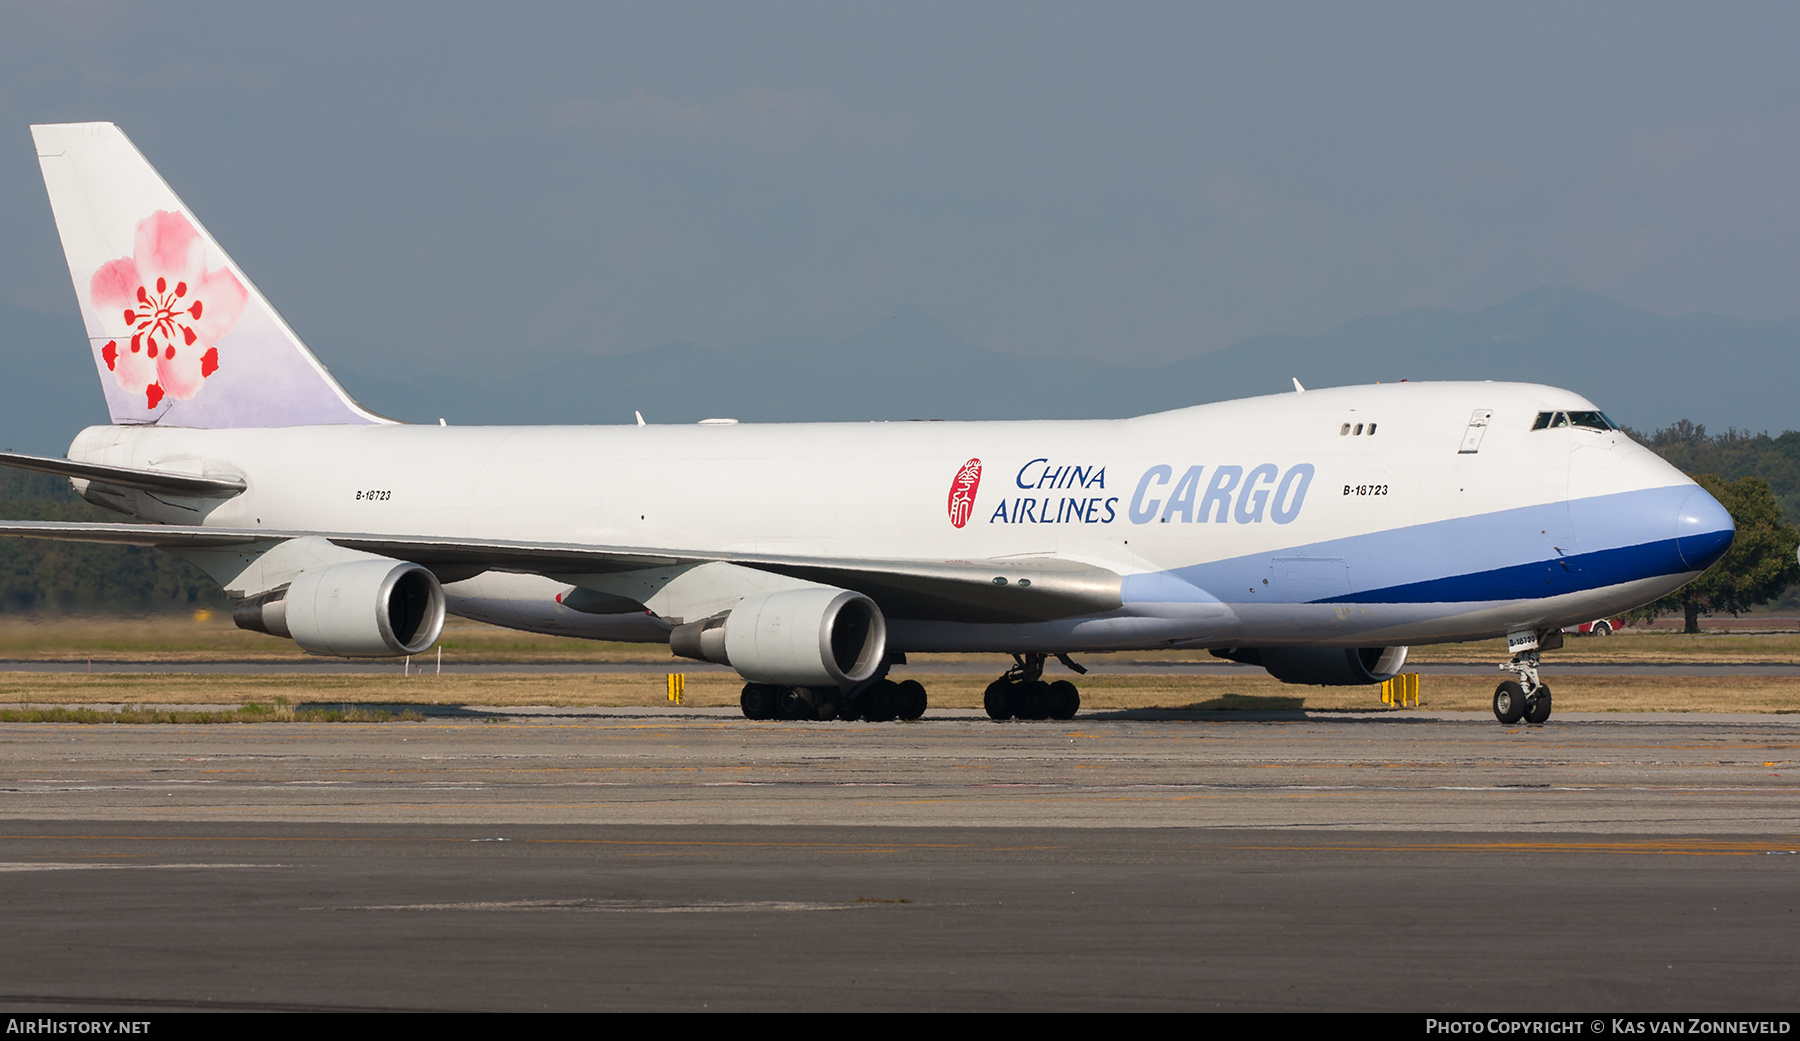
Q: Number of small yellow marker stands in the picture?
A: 2